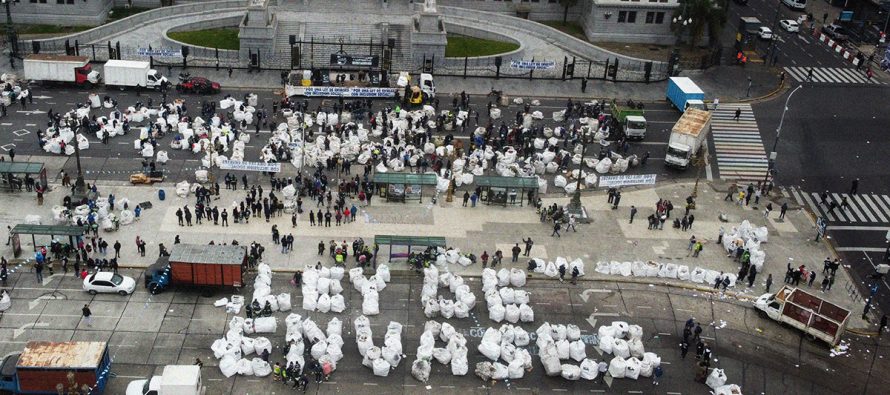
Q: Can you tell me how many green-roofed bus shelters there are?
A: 5